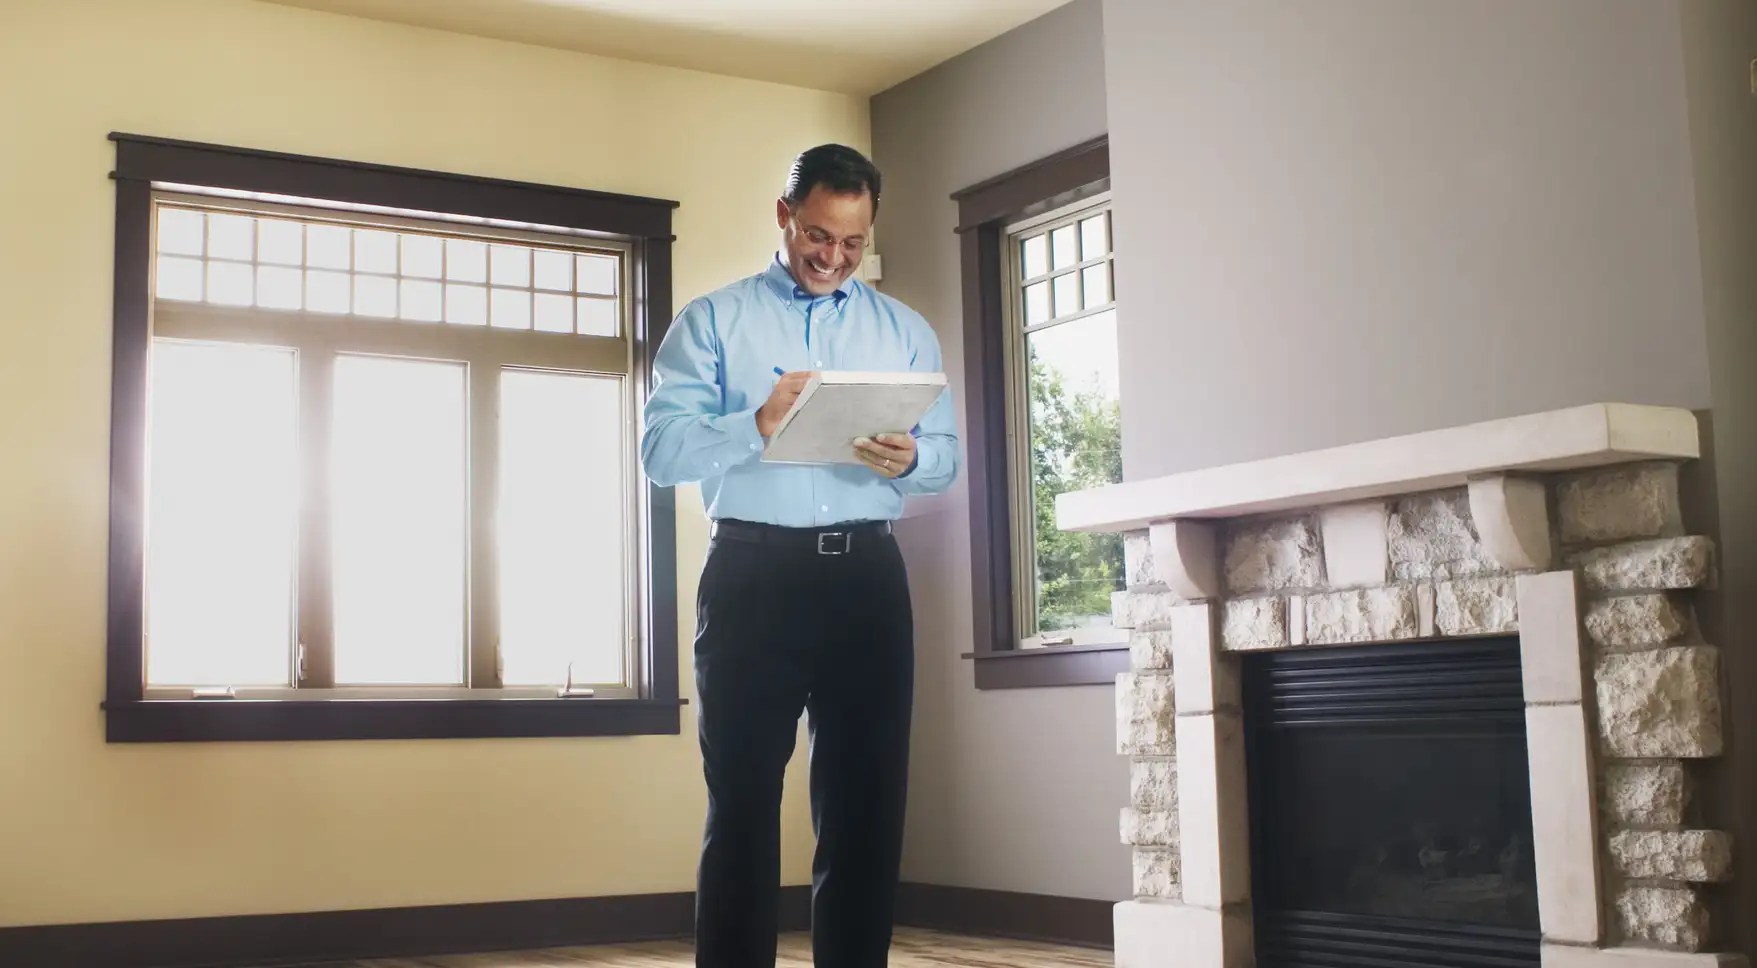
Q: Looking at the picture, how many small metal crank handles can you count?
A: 3